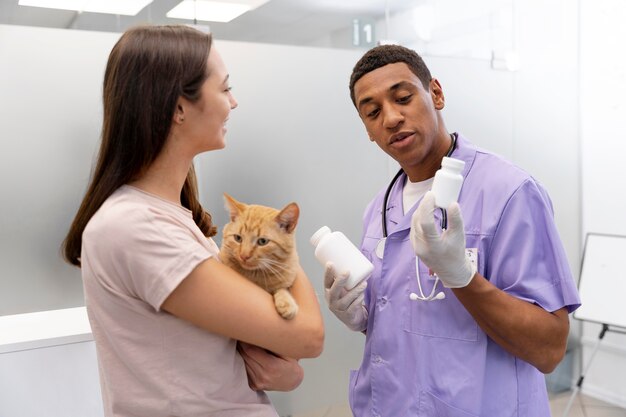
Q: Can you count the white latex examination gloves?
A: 2